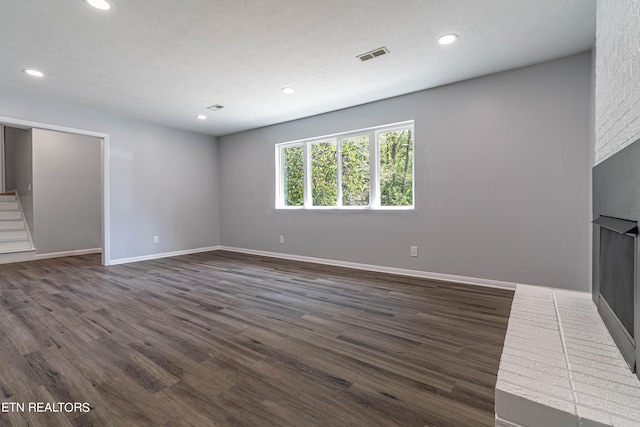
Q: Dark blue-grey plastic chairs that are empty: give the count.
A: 0